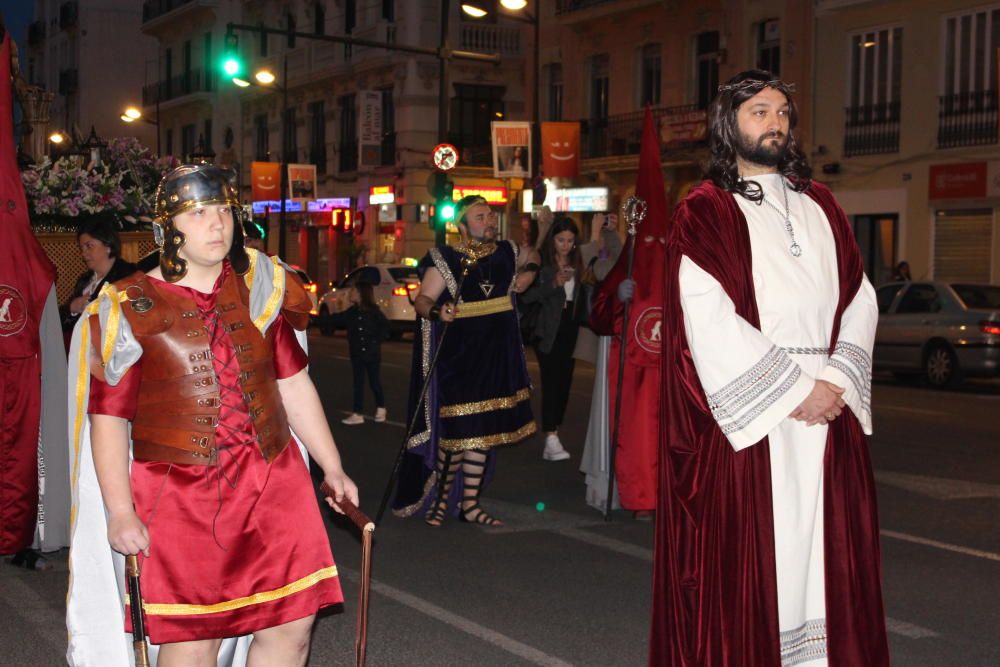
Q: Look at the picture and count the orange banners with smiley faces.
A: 2